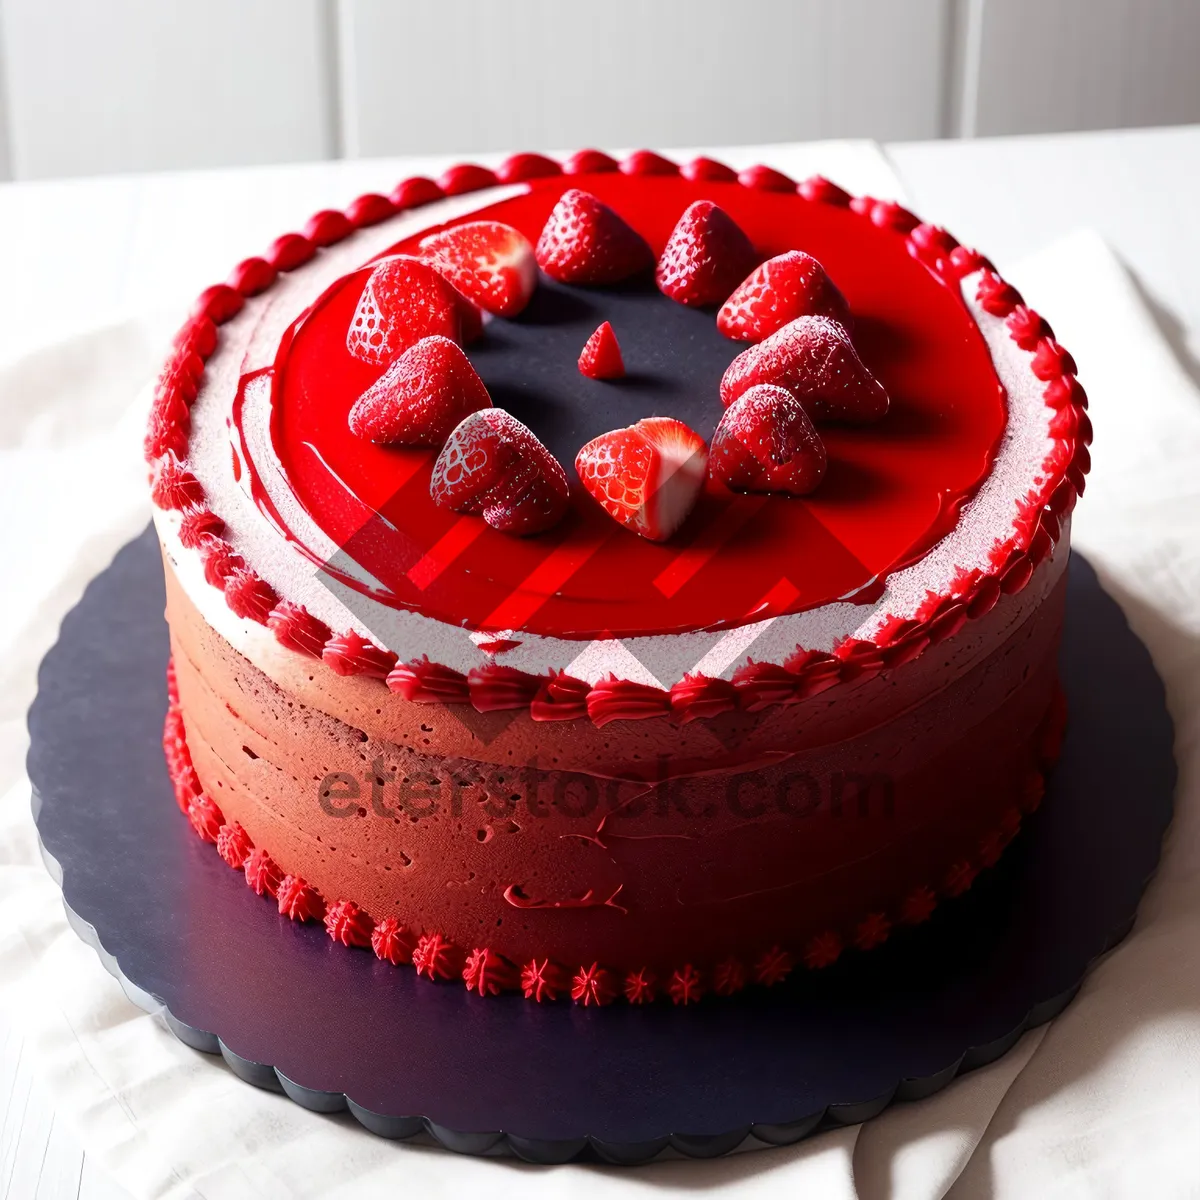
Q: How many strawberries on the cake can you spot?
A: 11